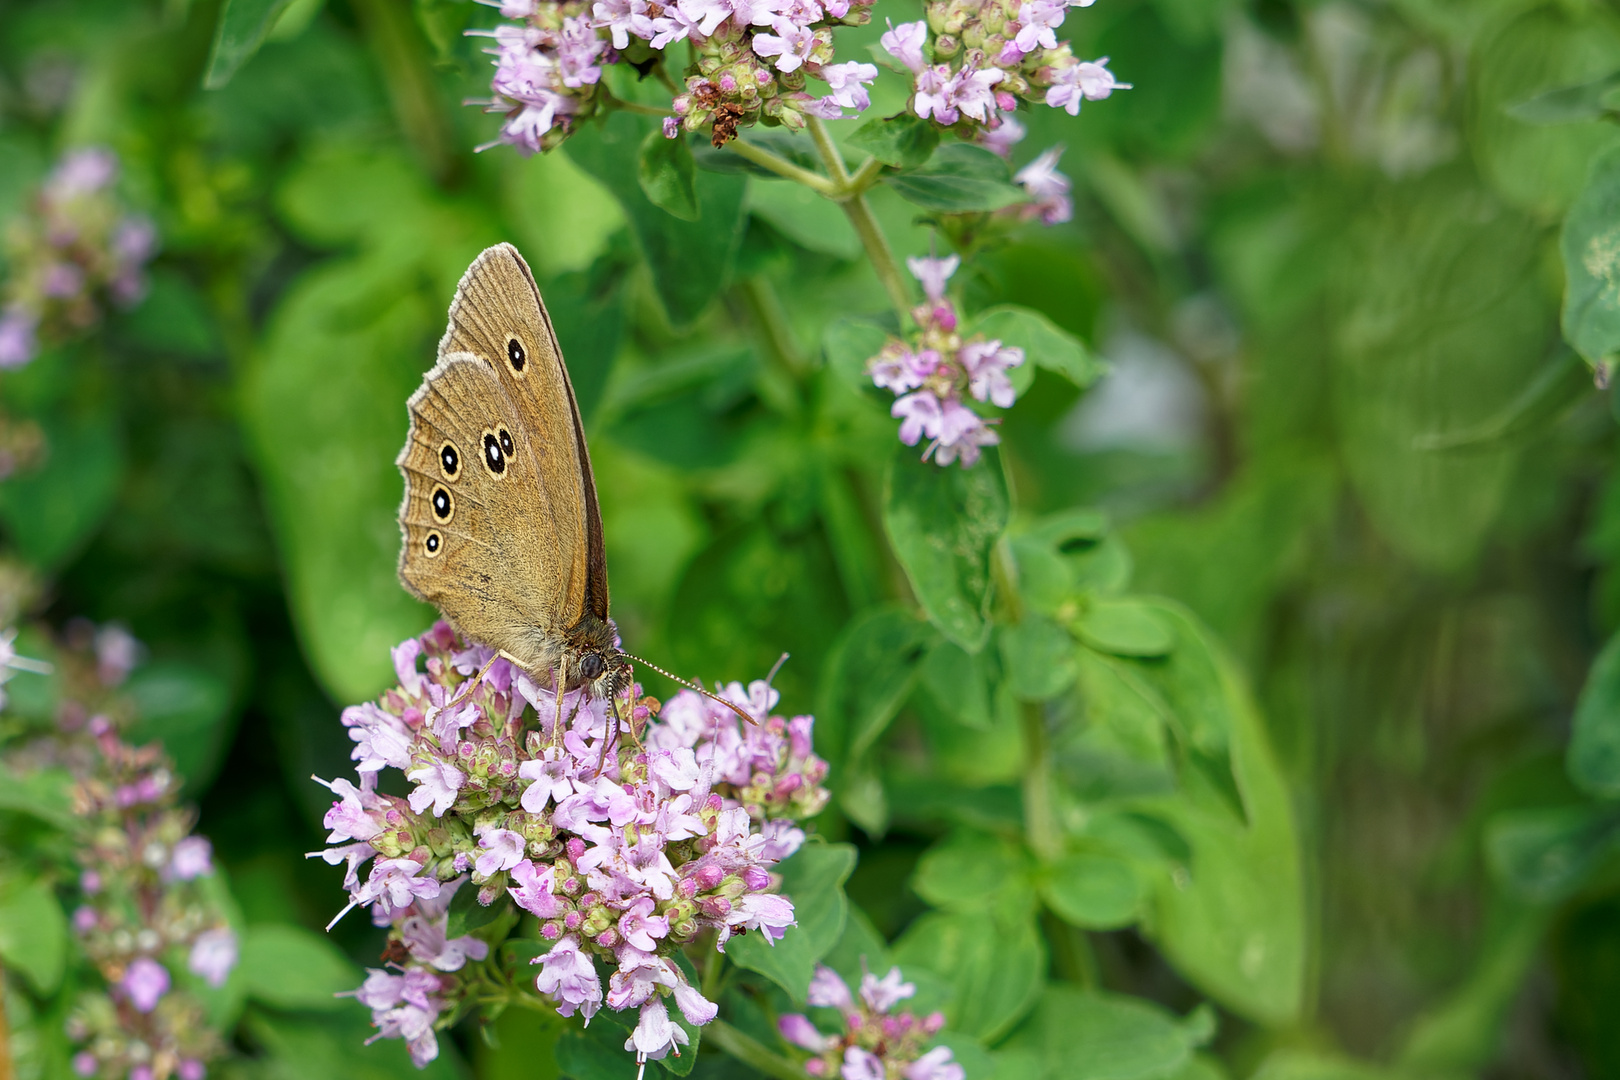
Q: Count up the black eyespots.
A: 6